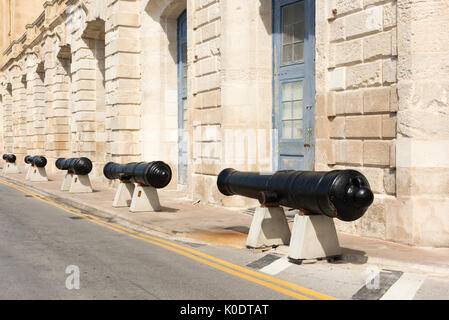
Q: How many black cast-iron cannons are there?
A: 5